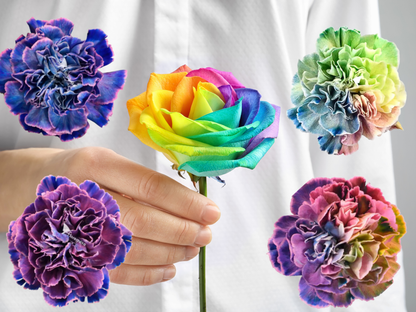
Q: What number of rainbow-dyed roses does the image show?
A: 1